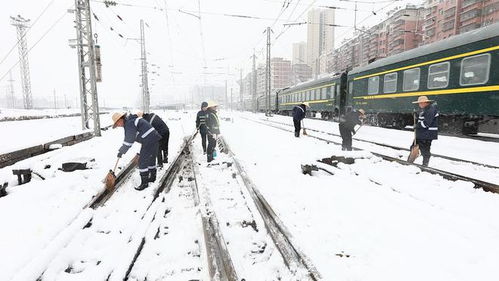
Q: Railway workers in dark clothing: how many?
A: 7